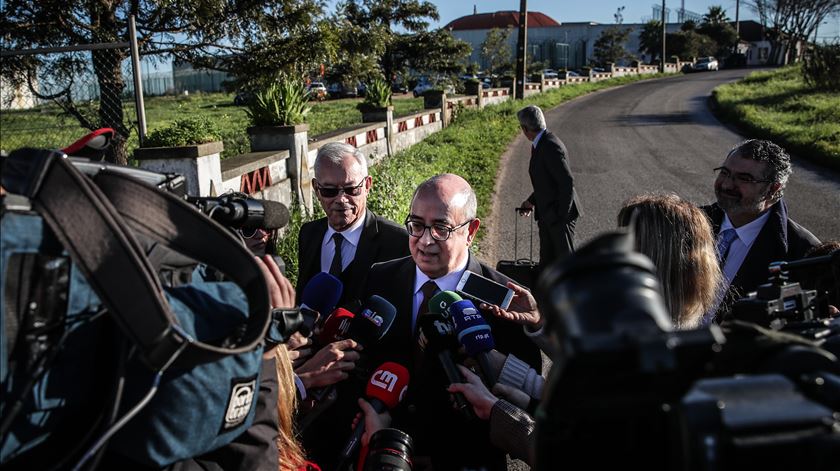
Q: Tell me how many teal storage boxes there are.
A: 0